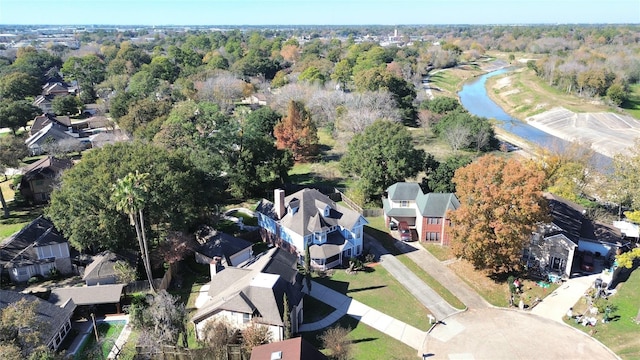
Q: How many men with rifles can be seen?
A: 0